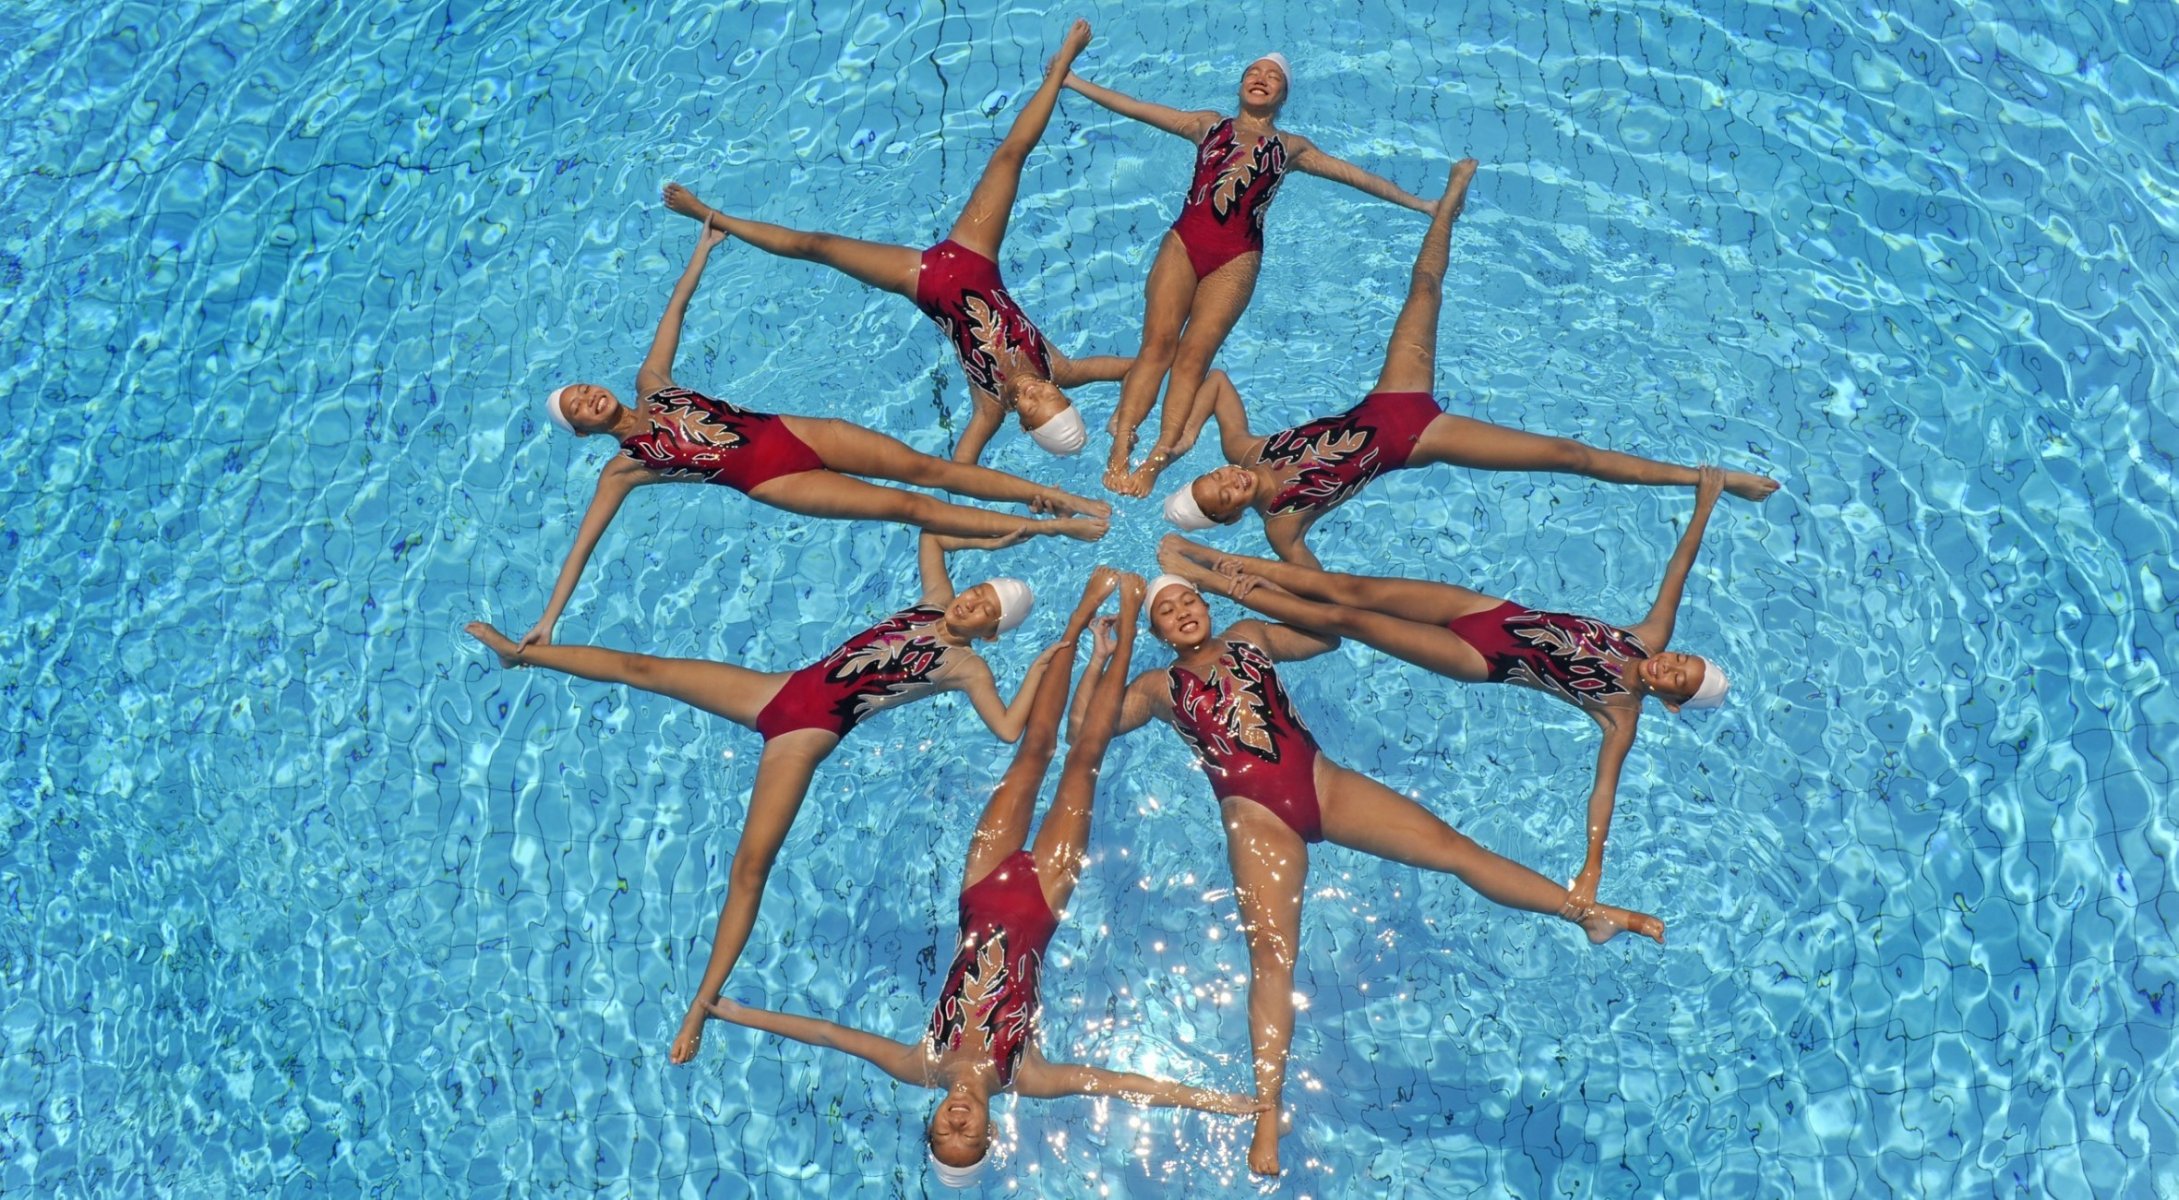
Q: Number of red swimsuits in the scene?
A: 8